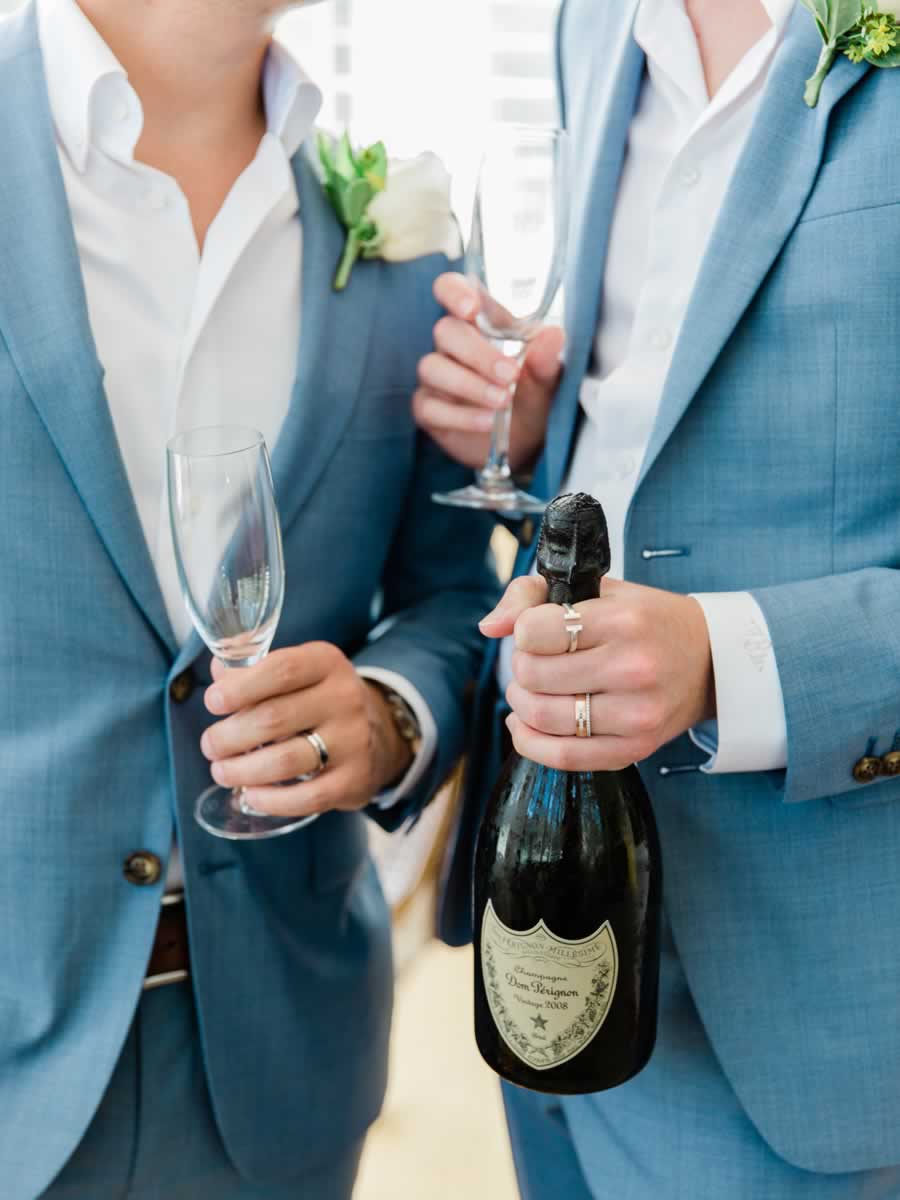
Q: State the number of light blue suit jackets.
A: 2